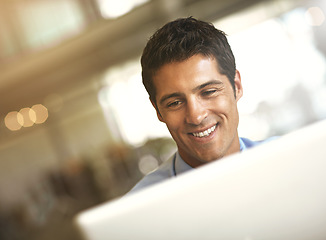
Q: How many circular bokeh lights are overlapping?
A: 3